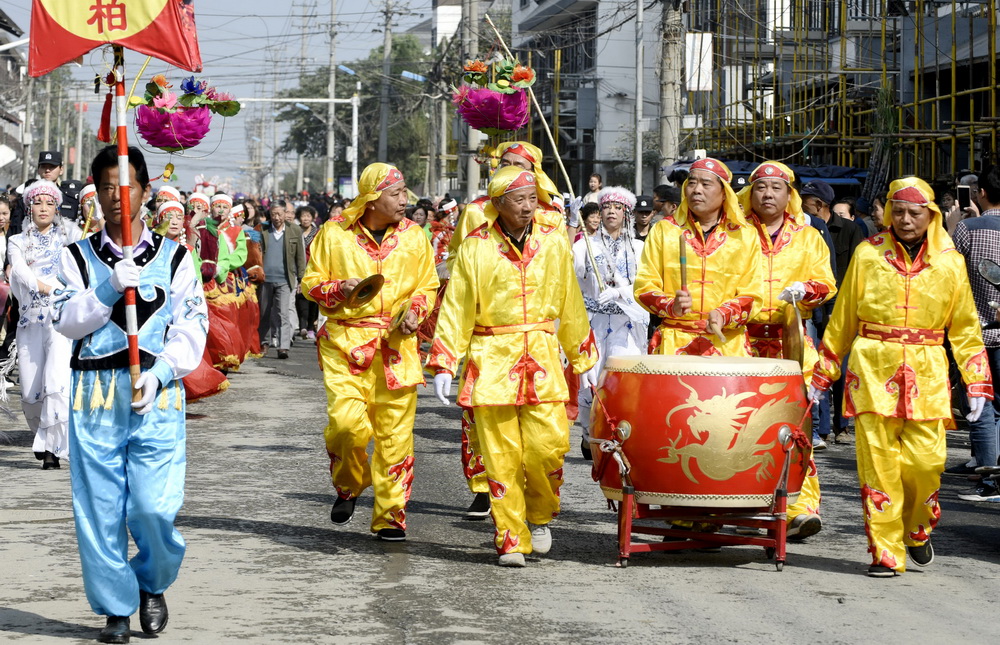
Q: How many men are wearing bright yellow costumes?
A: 6